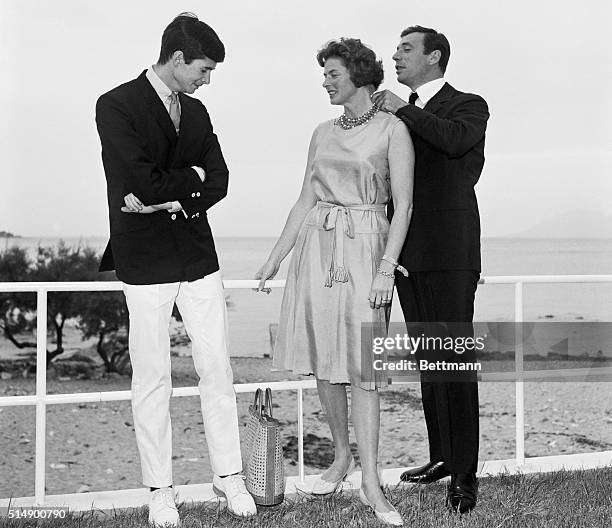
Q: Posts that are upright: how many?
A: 3